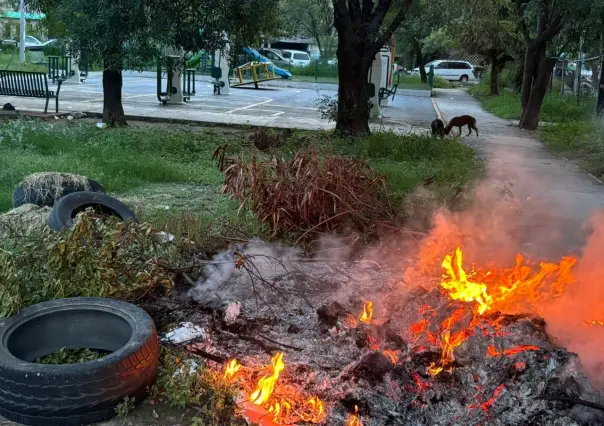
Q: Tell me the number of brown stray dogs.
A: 1